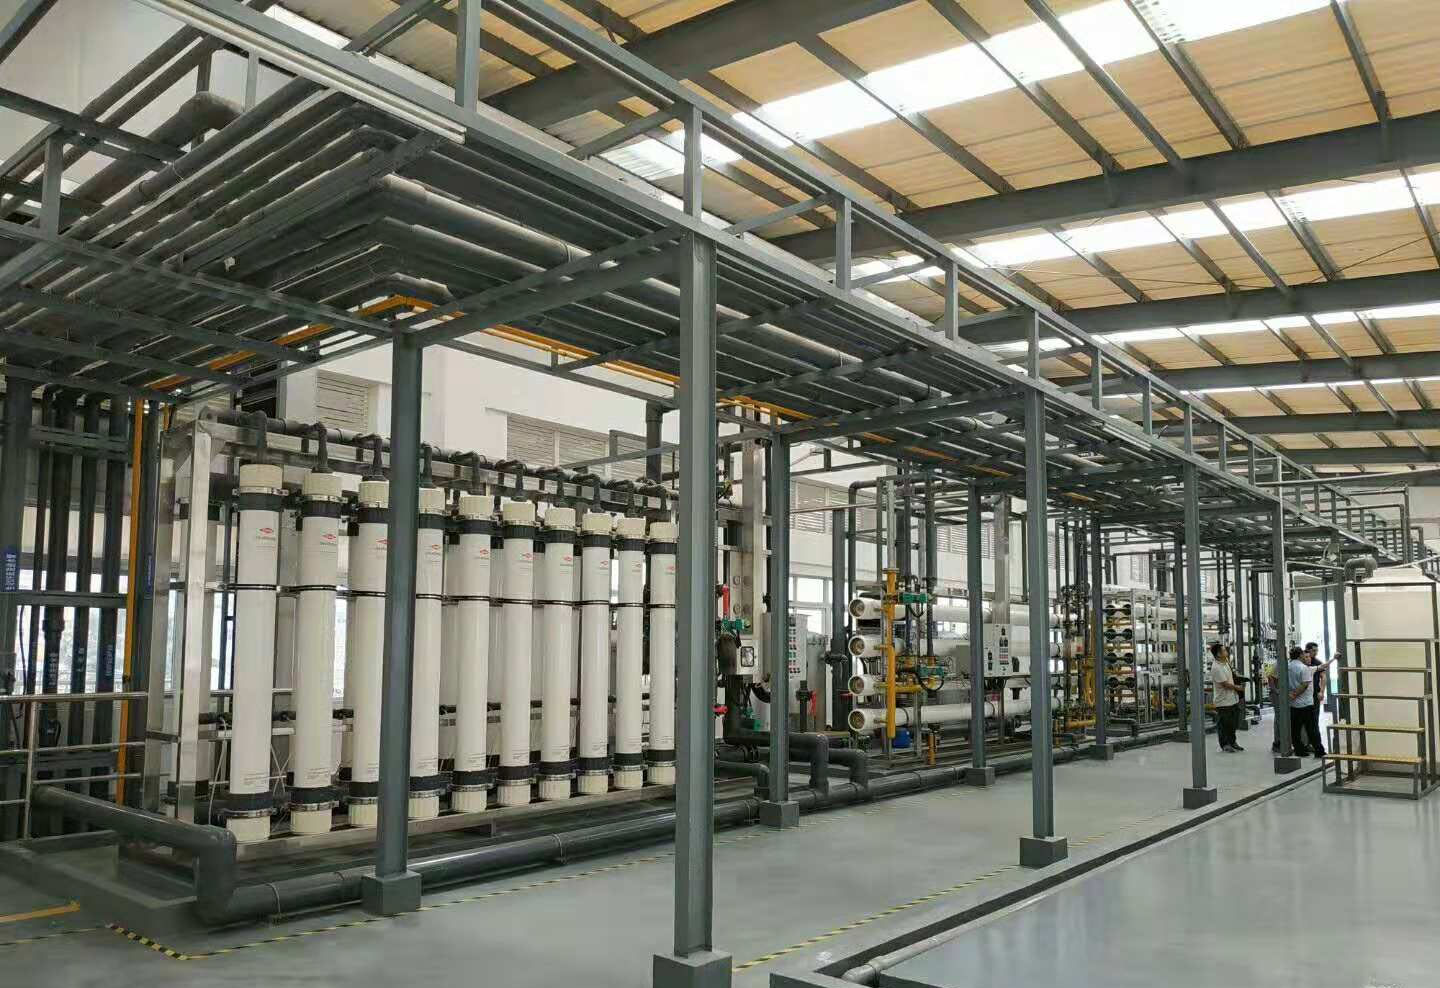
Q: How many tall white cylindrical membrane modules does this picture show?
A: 10